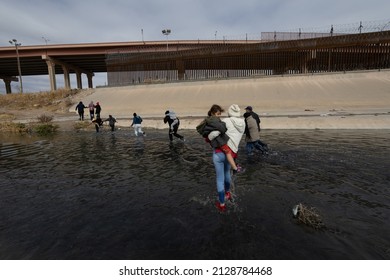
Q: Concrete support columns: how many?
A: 5